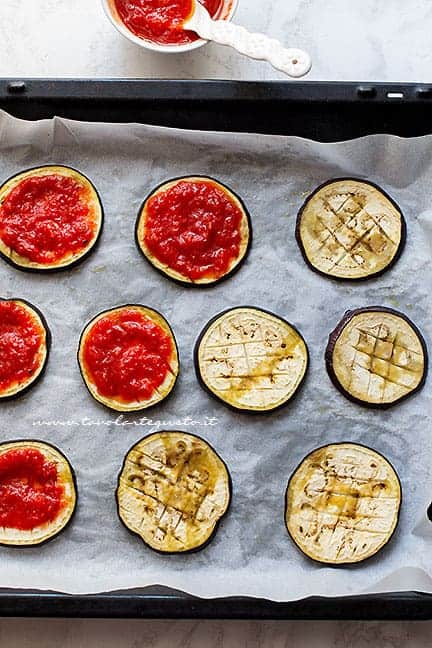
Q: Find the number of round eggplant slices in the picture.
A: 10